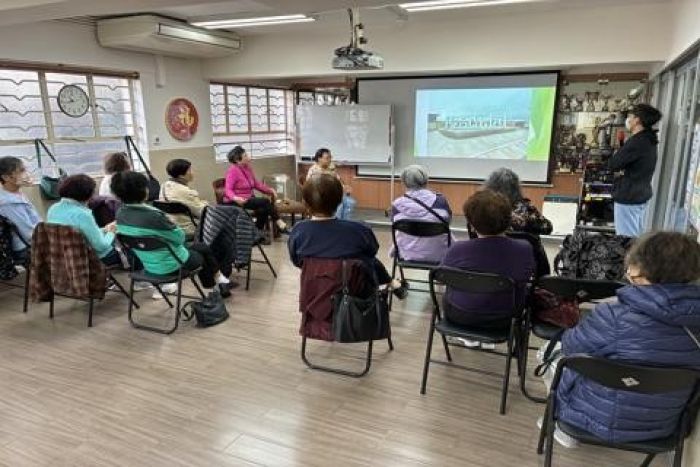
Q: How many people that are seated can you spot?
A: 12